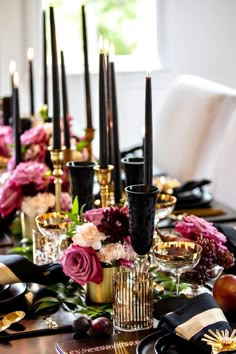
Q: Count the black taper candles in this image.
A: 11